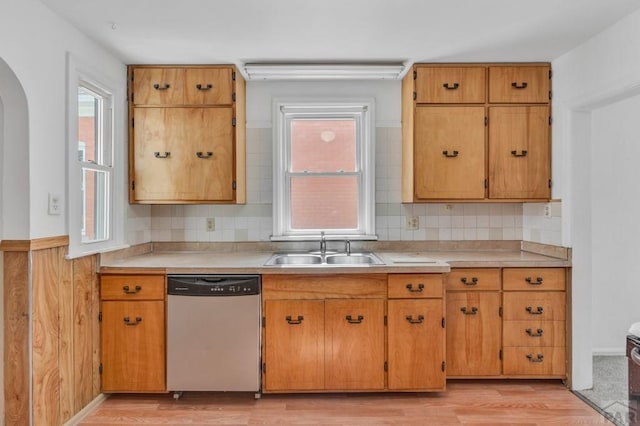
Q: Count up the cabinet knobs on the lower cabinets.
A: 12